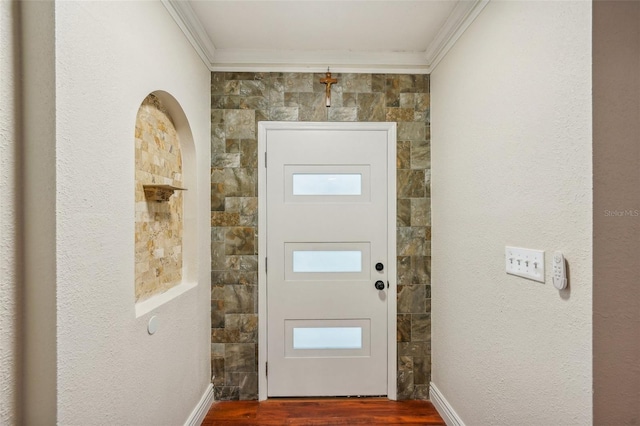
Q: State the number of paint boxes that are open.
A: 0